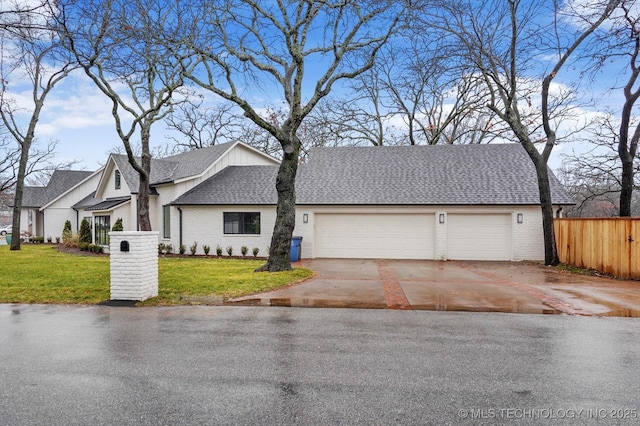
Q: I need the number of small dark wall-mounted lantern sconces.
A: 3